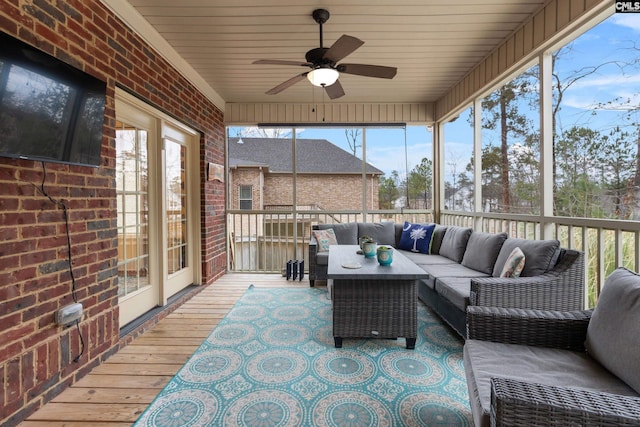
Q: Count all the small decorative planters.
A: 3